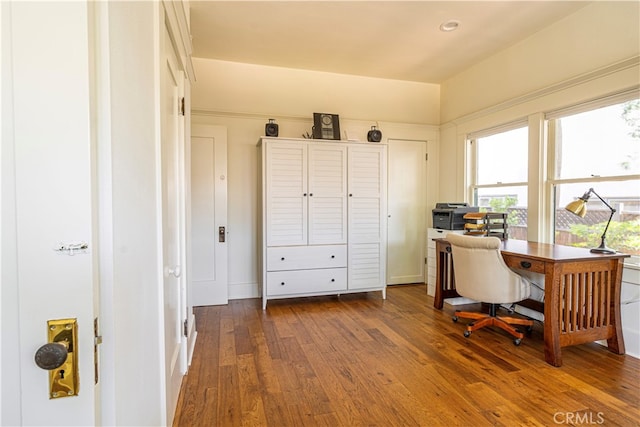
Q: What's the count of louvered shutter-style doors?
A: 3